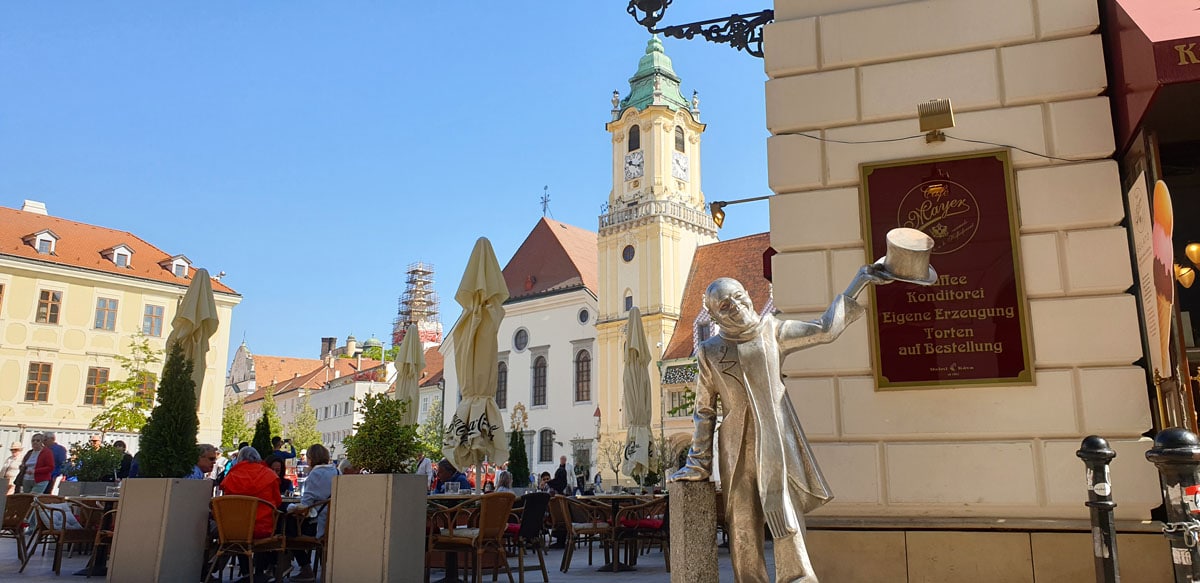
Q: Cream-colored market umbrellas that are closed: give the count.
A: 4